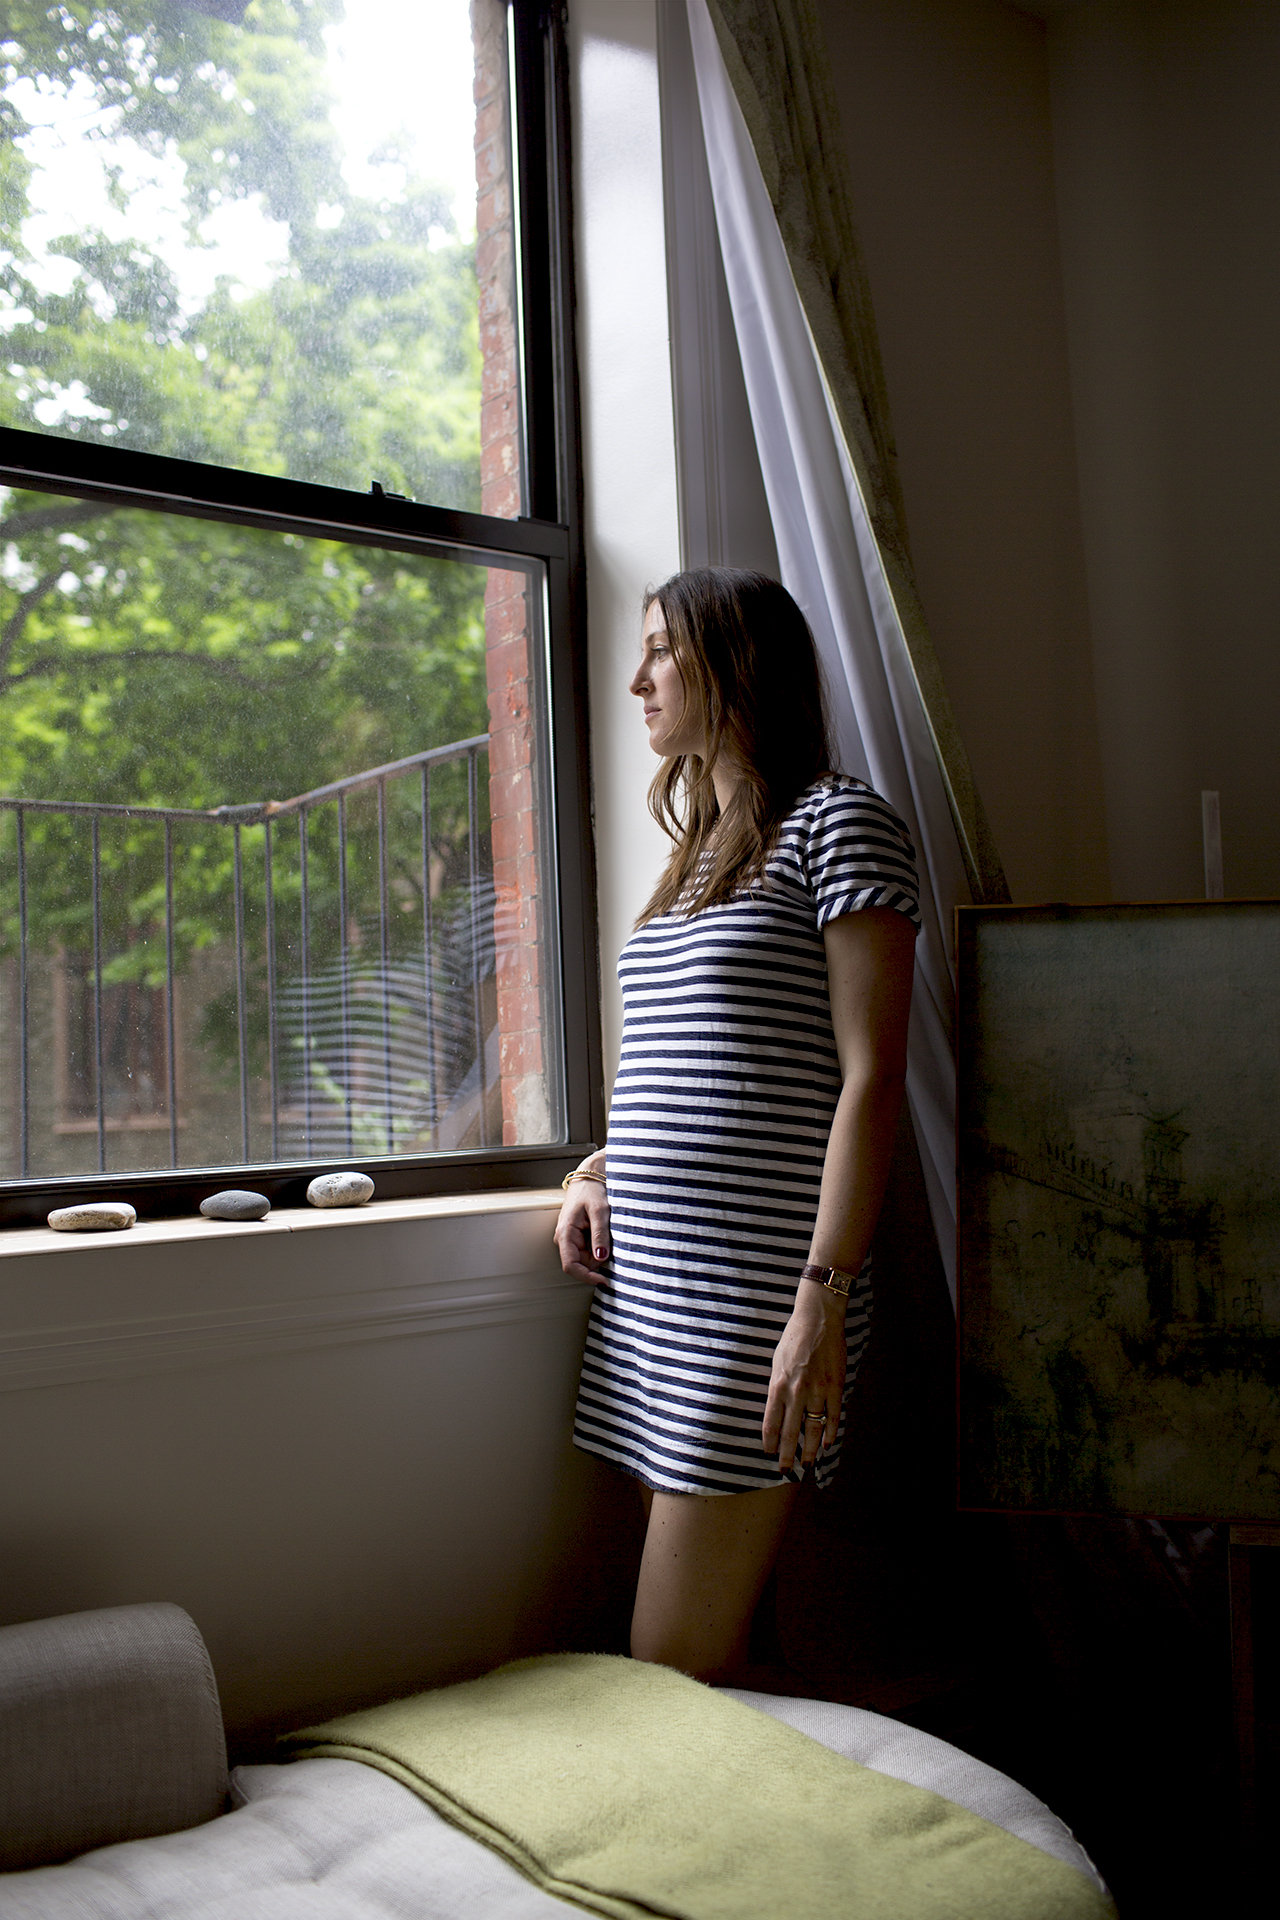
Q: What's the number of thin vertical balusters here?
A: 10